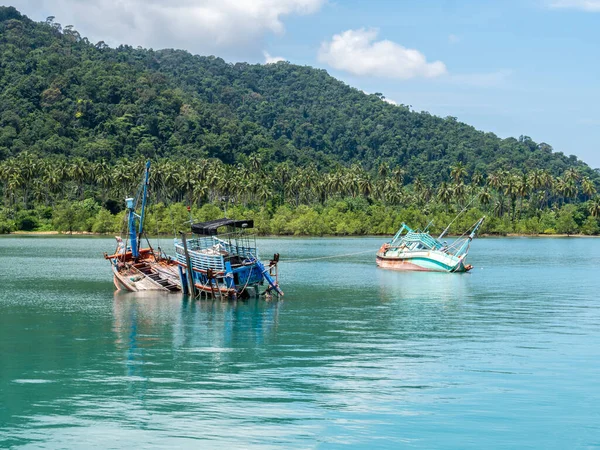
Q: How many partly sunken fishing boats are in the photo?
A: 2